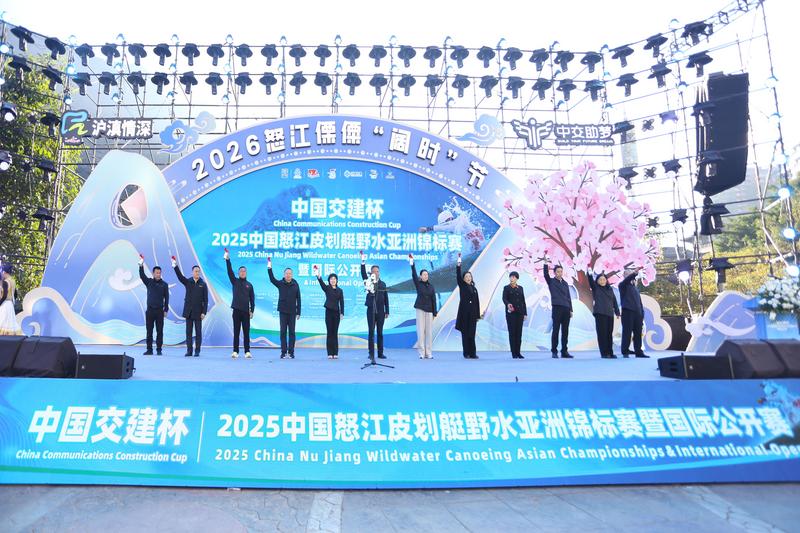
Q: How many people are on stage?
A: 12